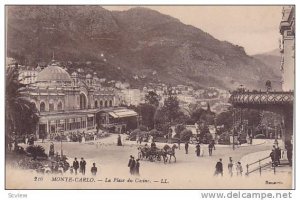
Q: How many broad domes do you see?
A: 1